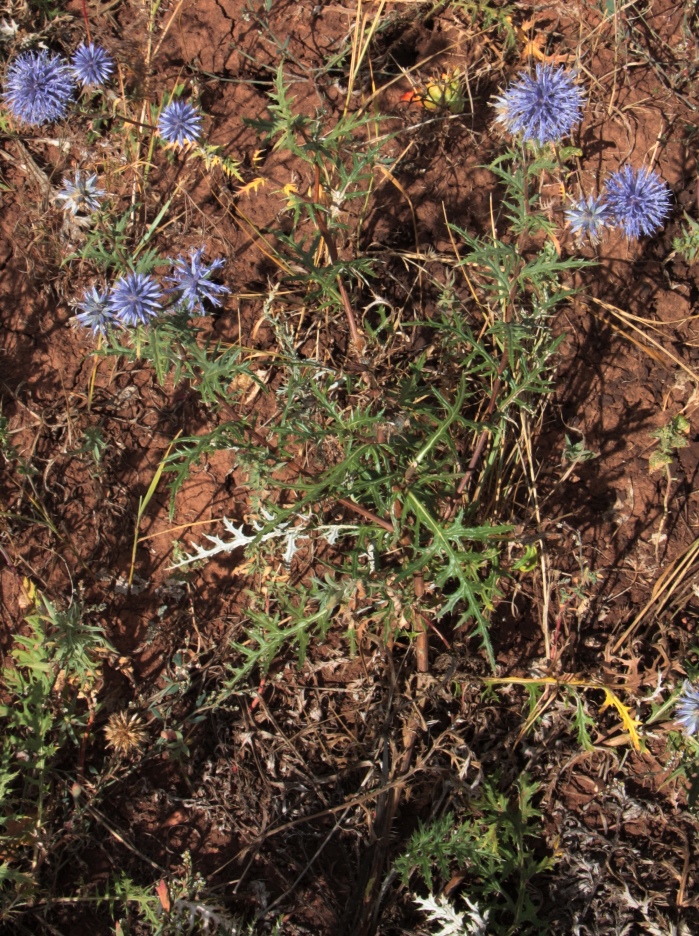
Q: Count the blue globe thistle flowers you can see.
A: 11